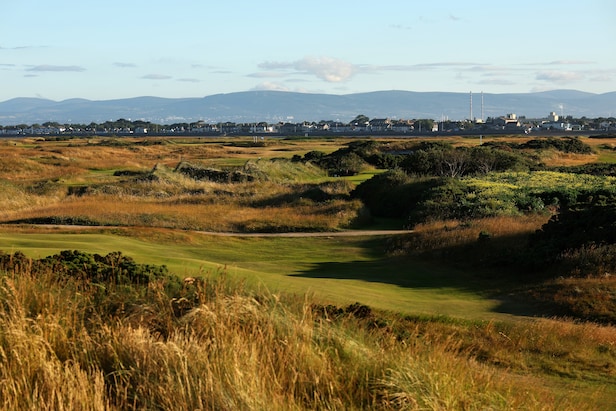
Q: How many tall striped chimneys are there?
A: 2